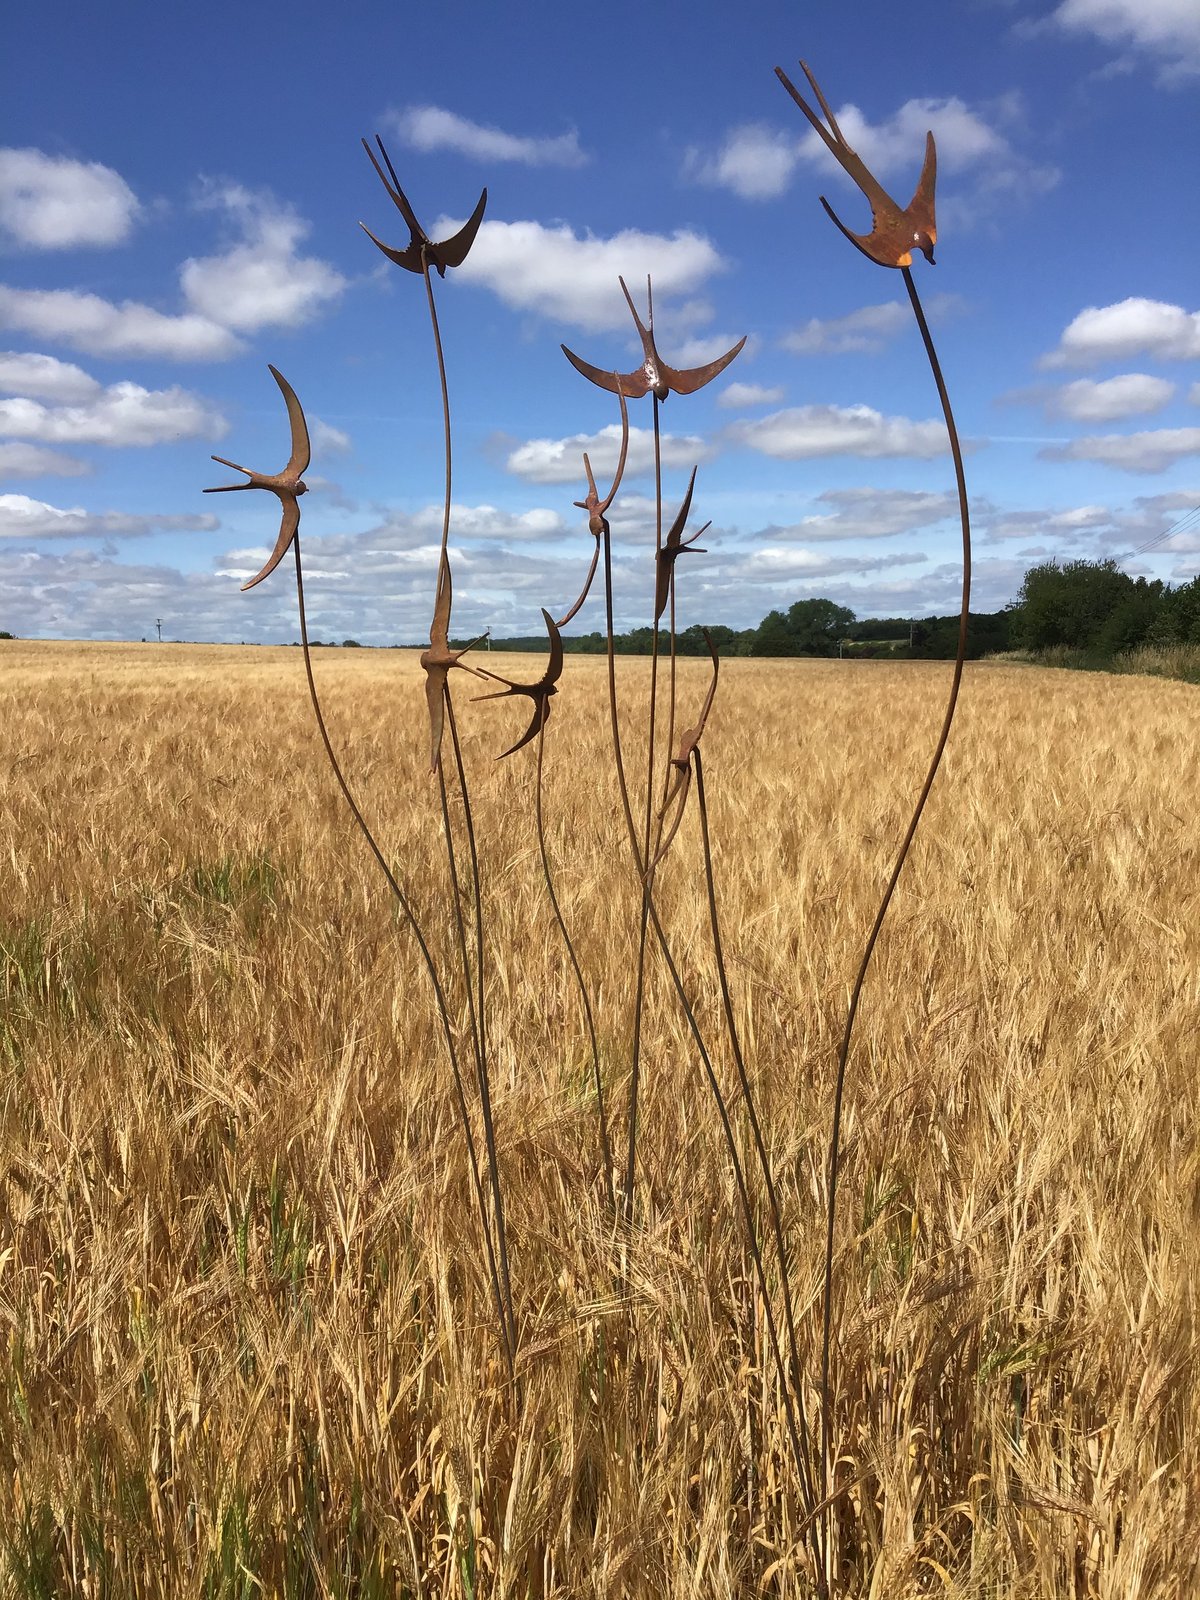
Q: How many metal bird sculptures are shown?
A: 9